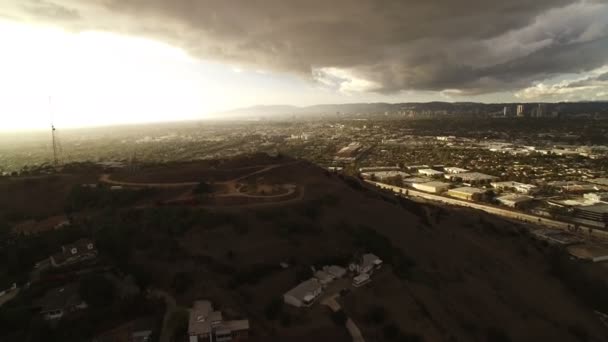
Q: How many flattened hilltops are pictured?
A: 1